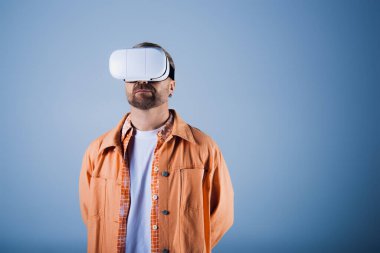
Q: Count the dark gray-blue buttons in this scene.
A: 3